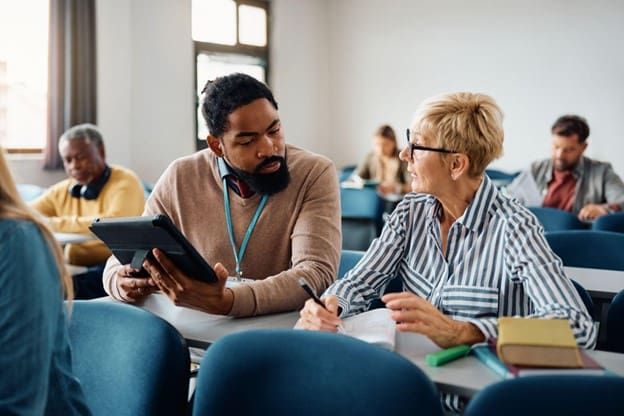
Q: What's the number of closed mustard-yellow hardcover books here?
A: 1